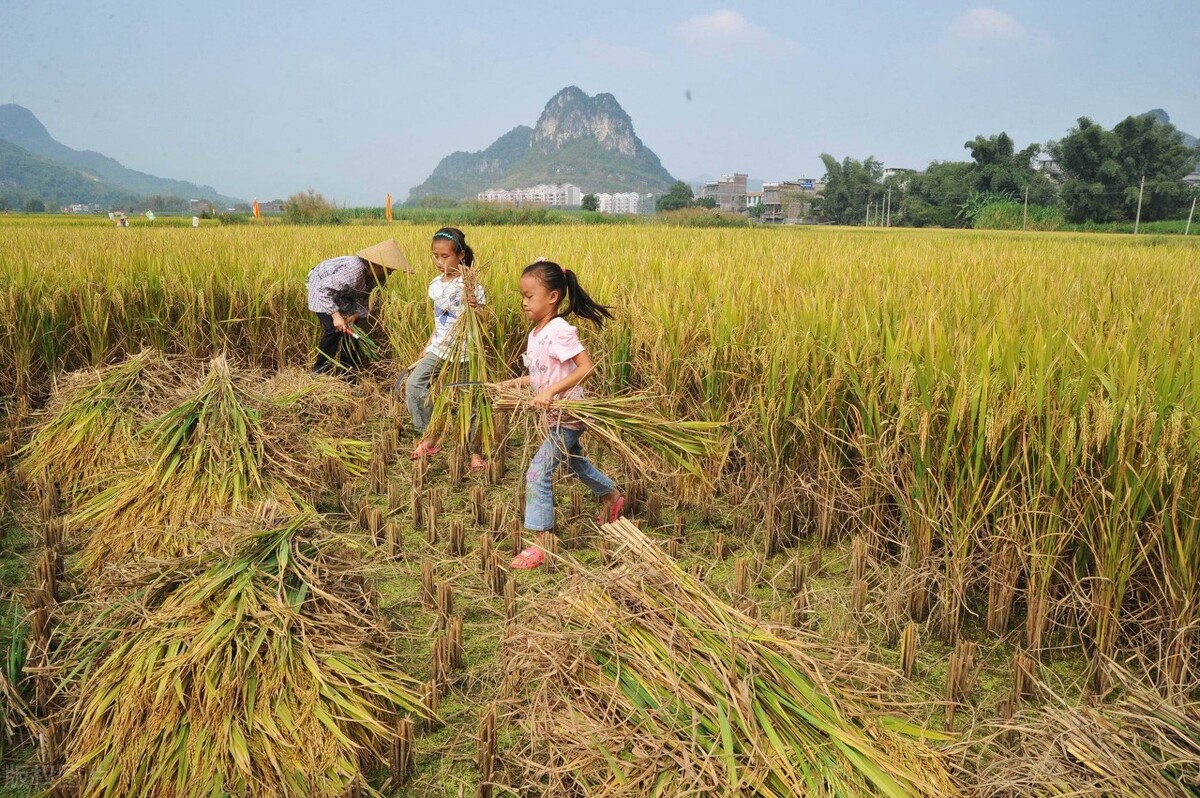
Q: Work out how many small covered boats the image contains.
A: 0